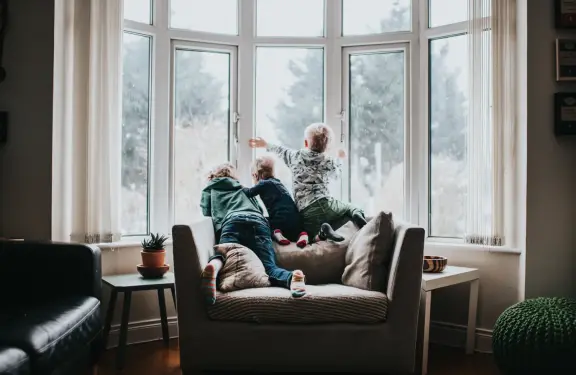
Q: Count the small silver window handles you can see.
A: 2